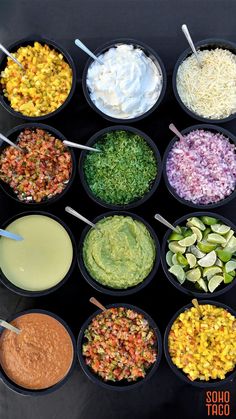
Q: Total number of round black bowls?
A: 12